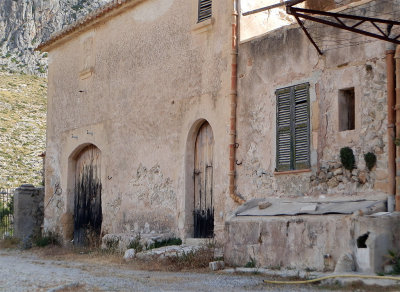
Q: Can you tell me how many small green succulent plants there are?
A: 2